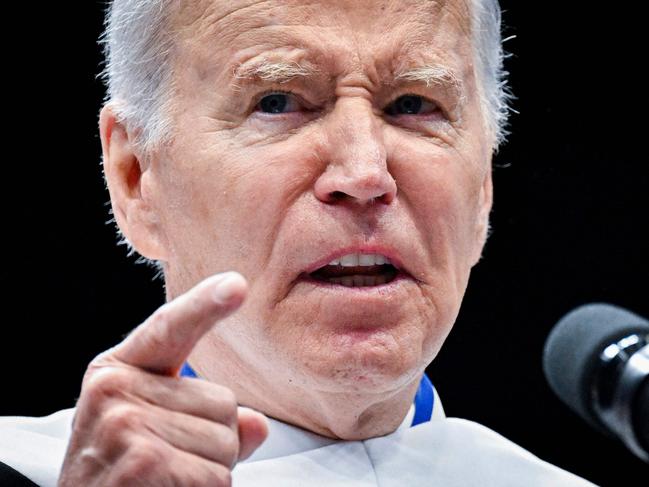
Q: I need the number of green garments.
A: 0